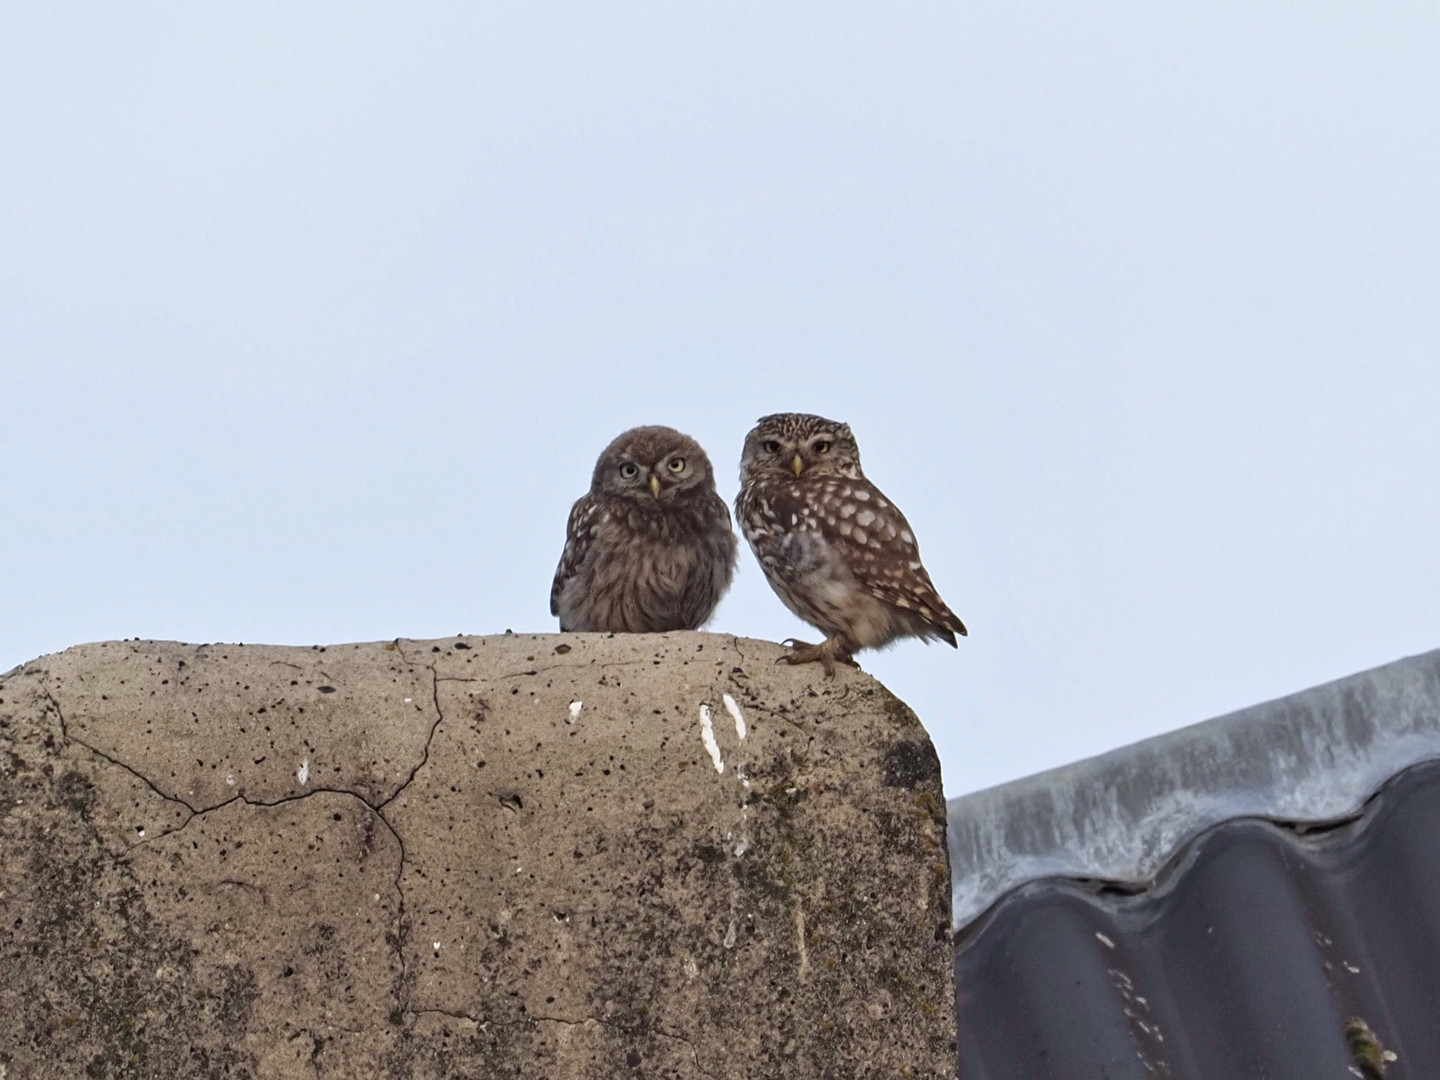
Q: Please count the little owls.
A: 2